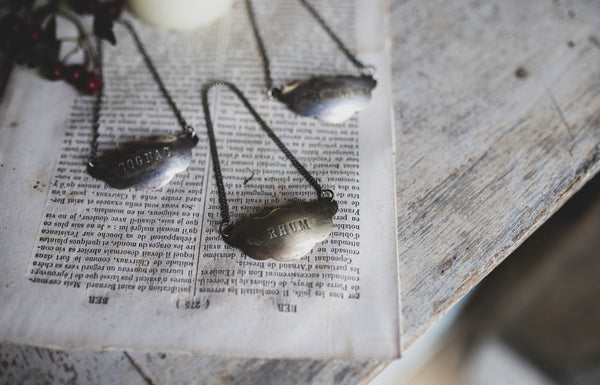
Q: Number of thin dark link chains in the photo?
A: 3